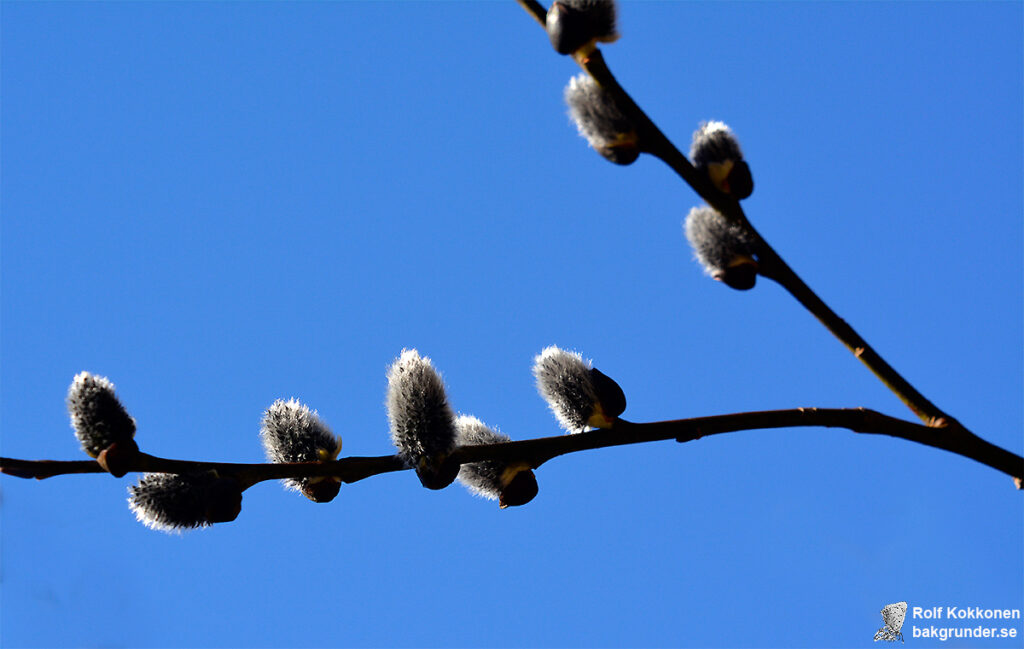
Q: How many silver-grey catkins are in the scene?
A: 10